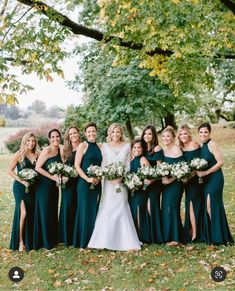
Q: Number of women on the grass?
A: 10